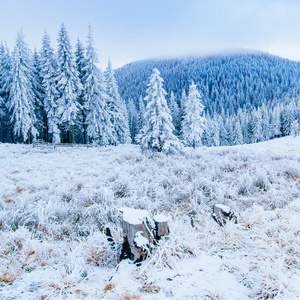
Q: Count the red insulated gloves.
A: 0